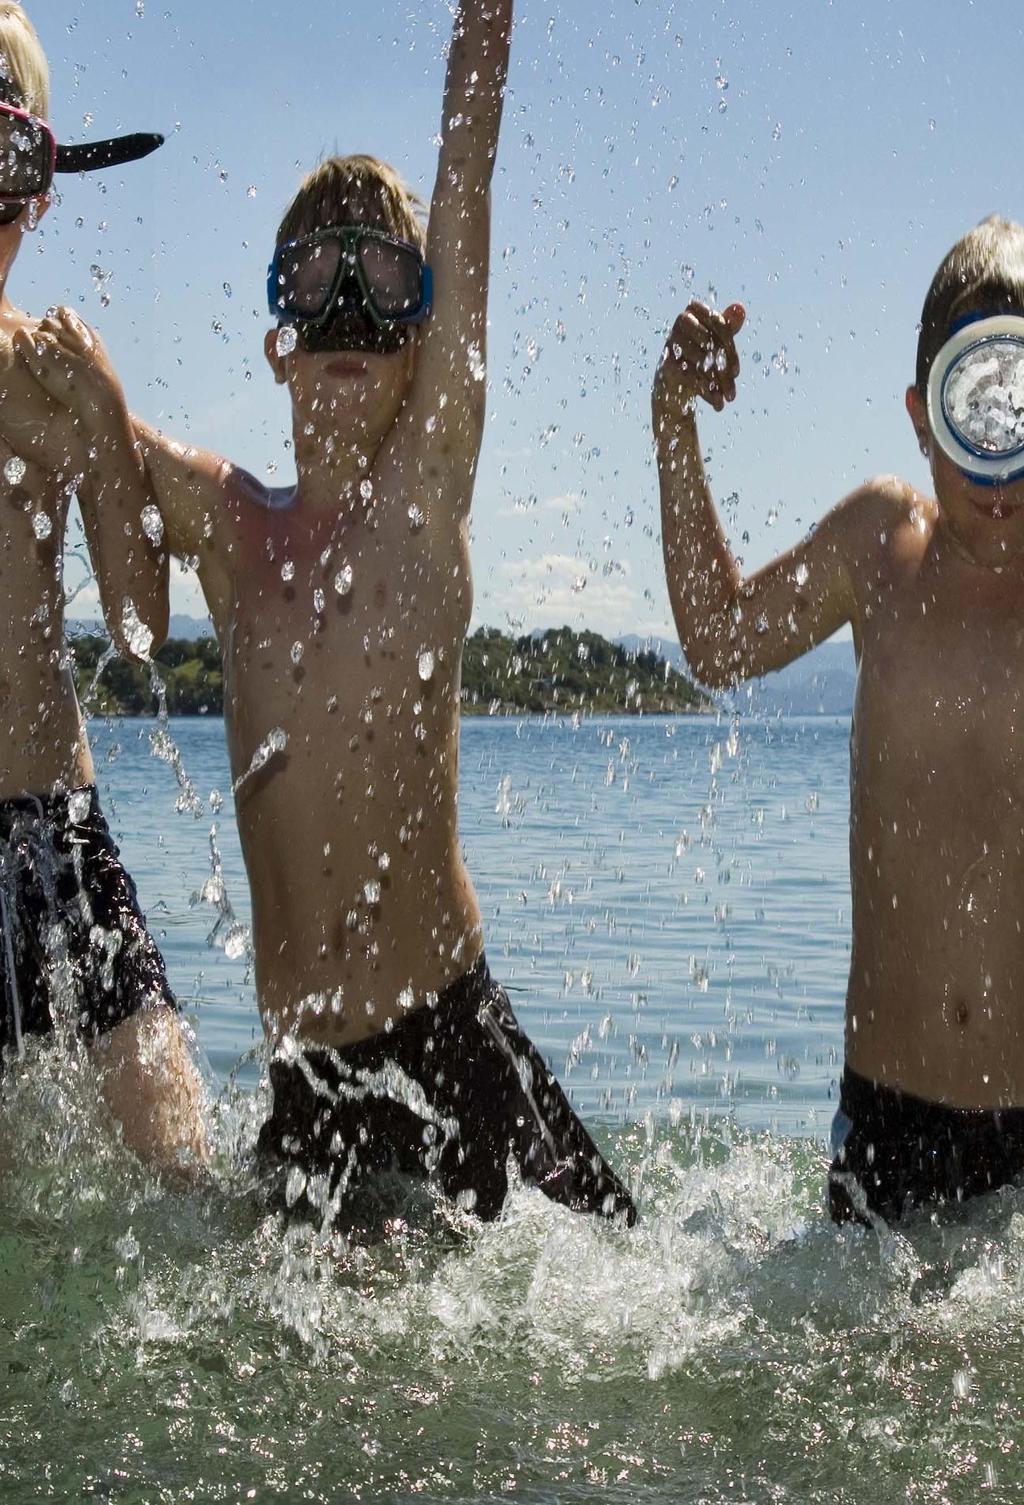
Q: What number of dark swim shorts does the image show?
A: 3